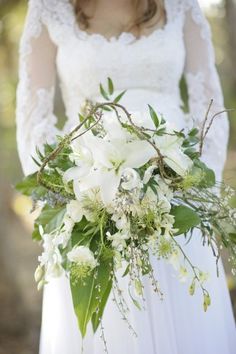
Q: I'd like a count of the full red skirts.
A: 0